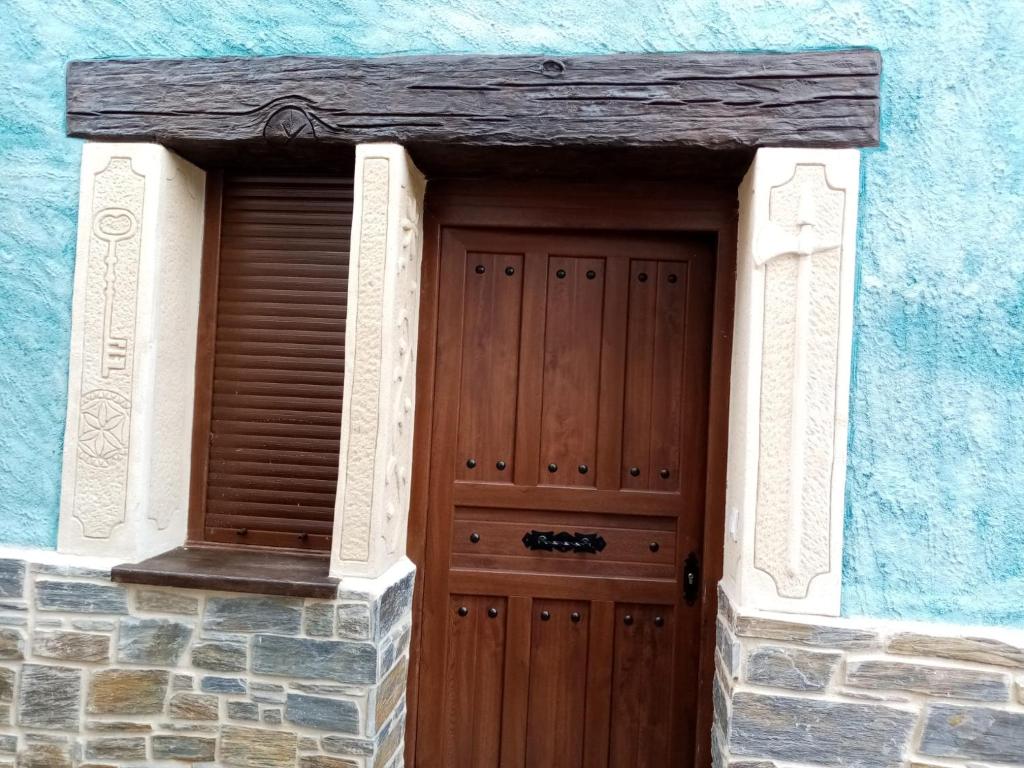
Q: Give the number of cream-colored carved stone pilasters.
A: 3